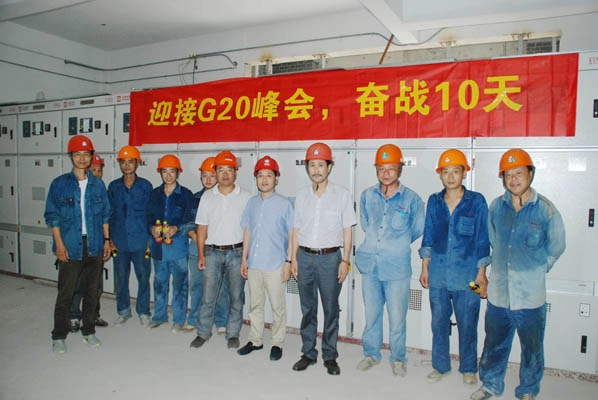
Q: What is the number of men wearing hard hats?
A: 11